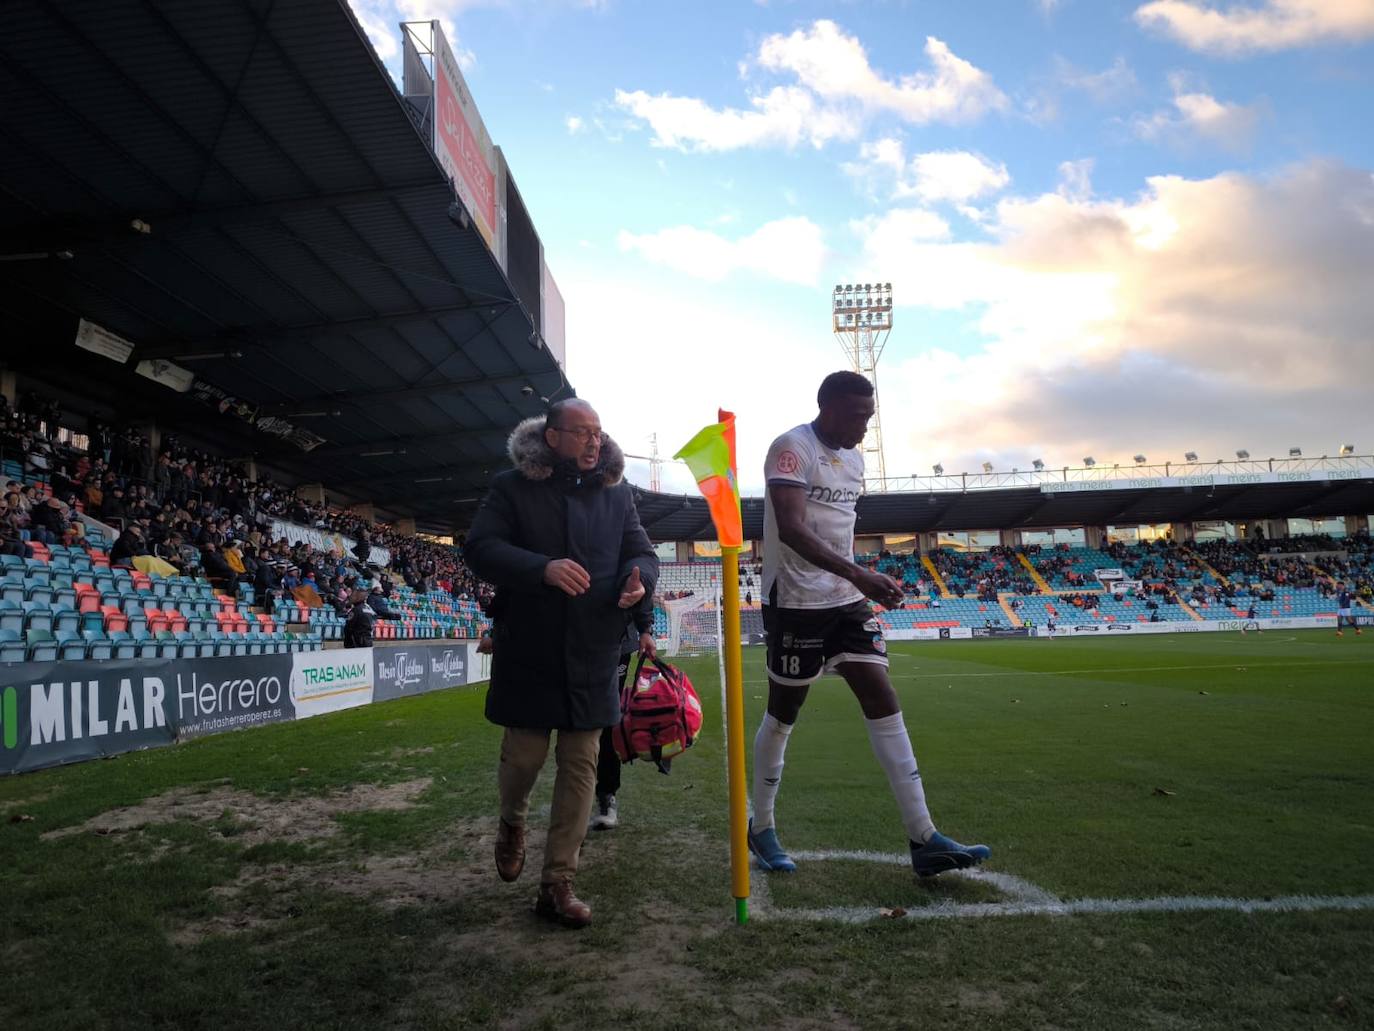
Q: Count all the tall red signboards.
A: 1